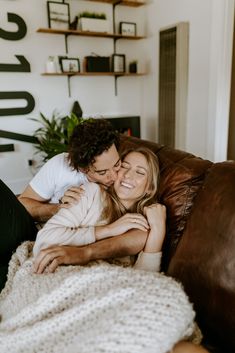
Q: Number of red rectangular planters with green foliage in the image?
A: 0